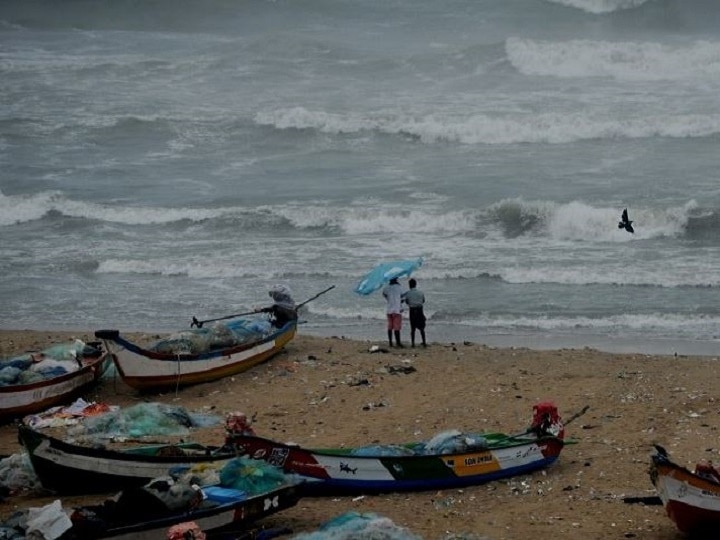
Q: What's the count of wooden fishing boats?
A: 6